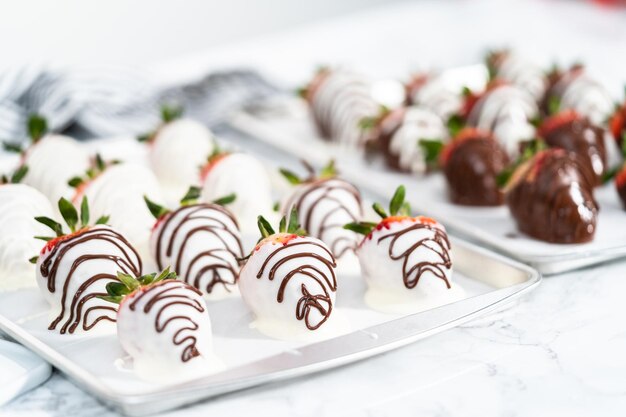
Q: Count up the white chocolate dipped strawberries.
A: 11